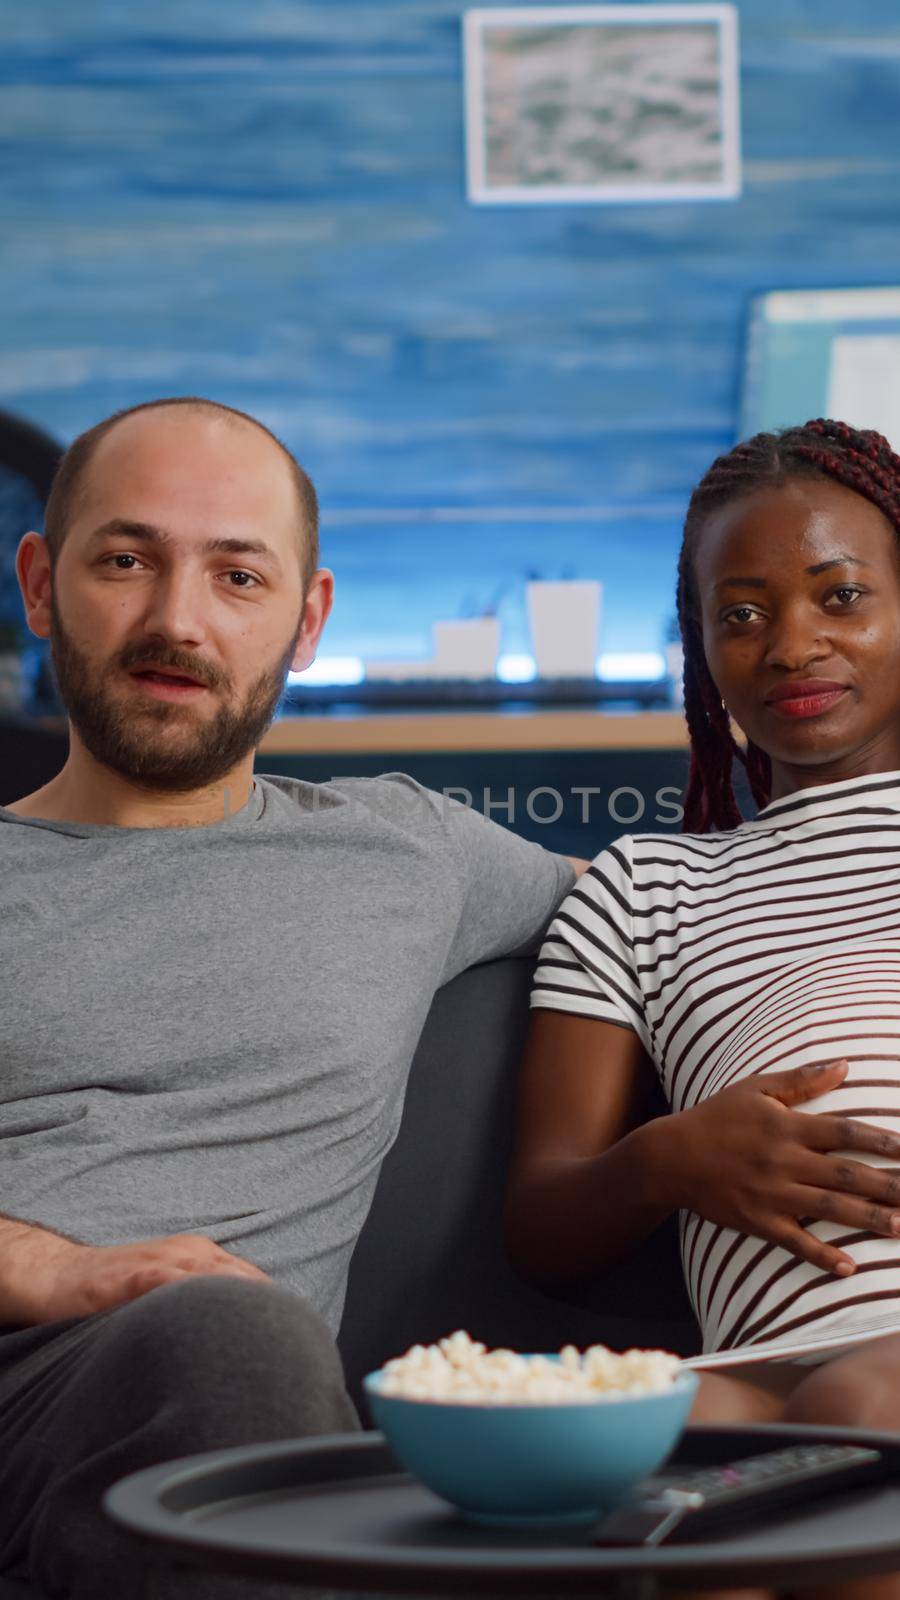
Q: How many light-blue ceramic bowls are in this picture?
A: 1